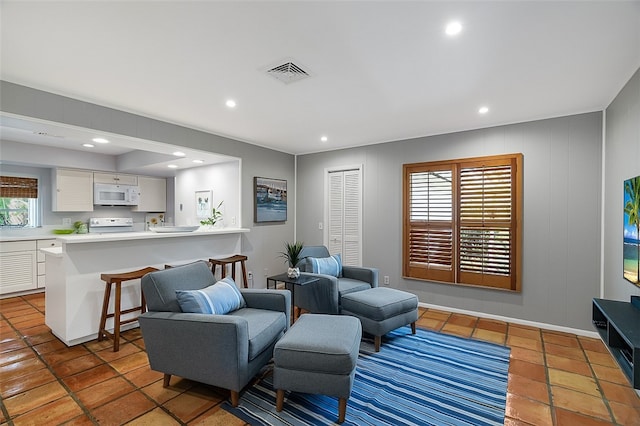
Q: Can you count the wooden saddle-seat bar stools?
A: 3